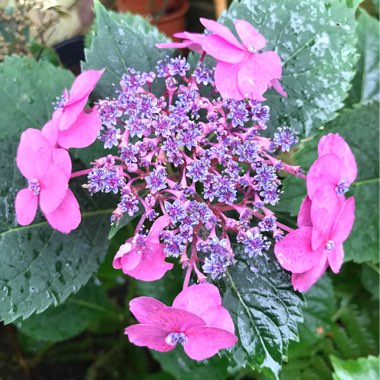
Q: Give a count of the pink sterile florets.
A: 8